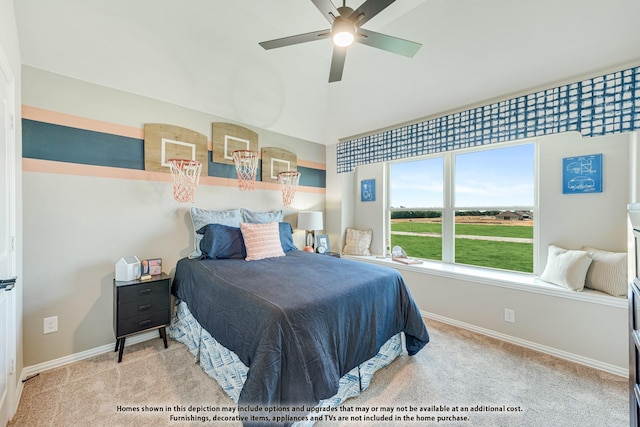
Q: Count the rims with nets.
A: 3